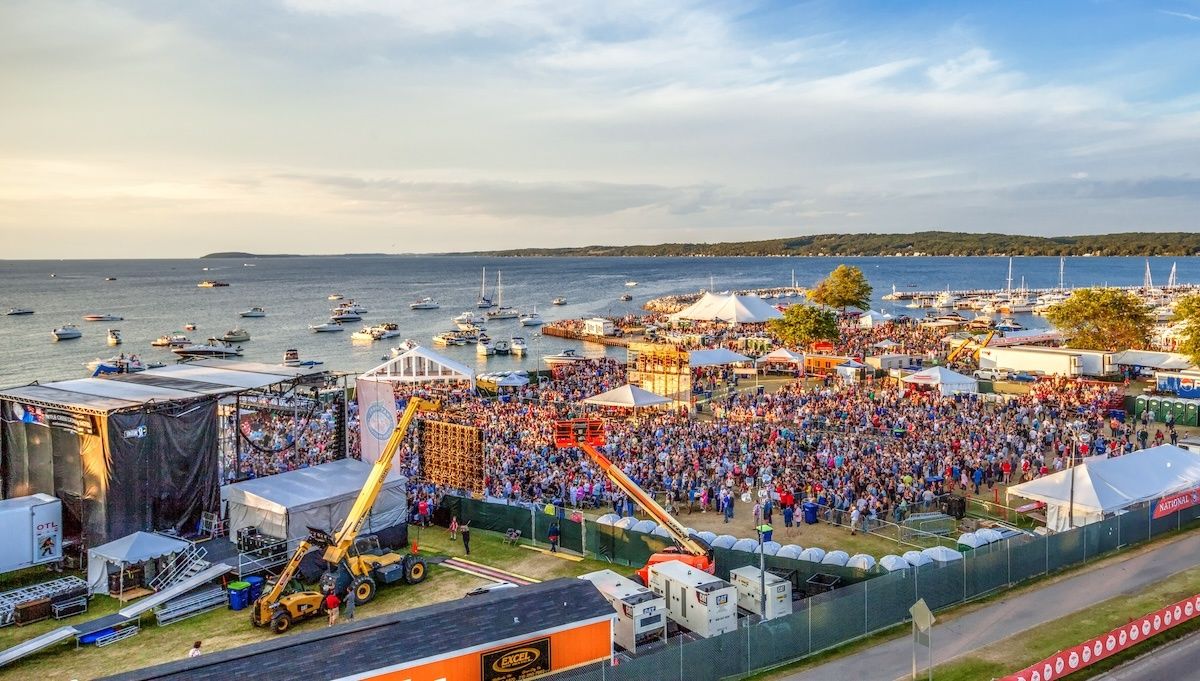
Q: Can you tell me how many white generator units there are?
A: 3